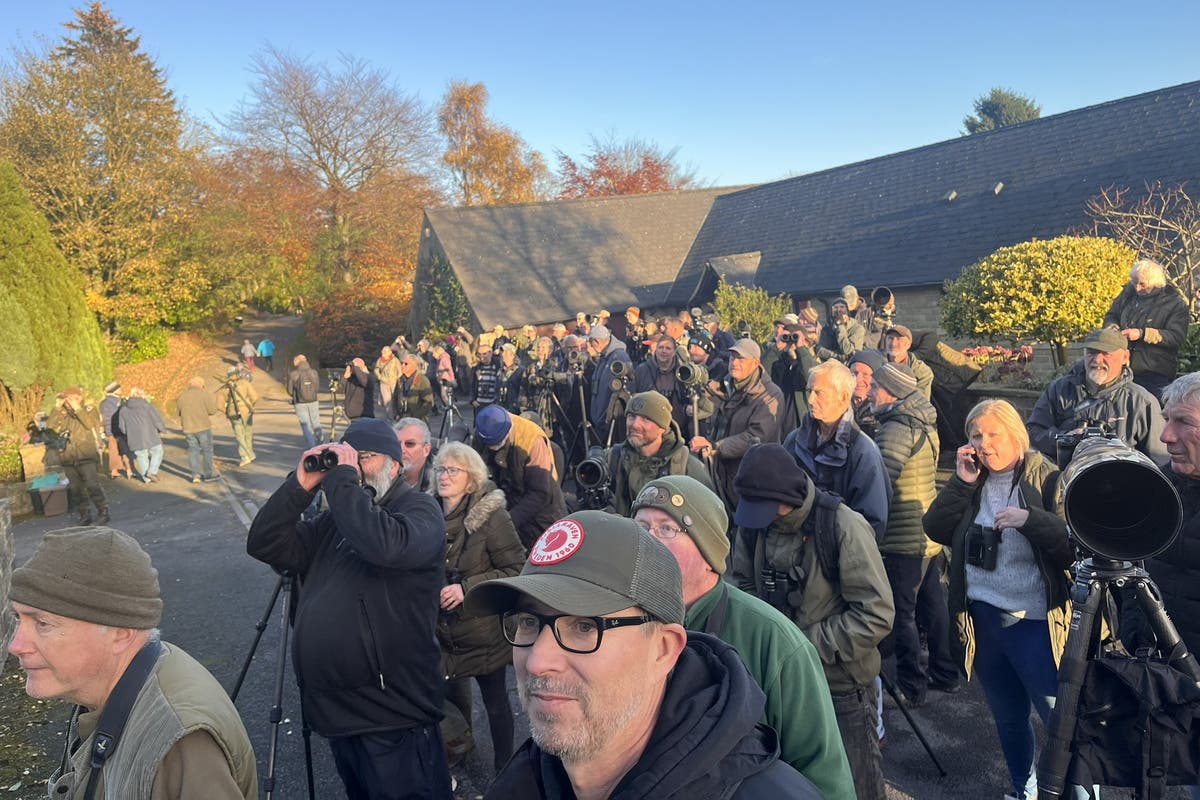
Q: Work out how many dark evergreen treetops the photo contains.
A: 1